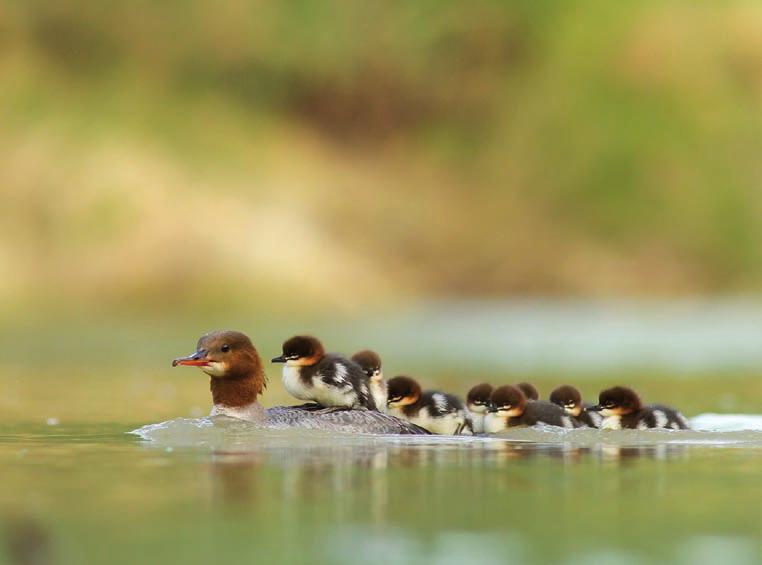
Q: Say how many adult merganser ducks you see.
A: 1